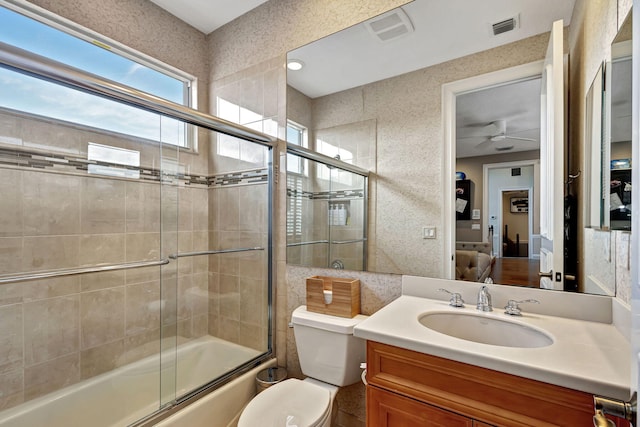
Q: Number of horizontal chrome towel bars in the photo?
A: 2